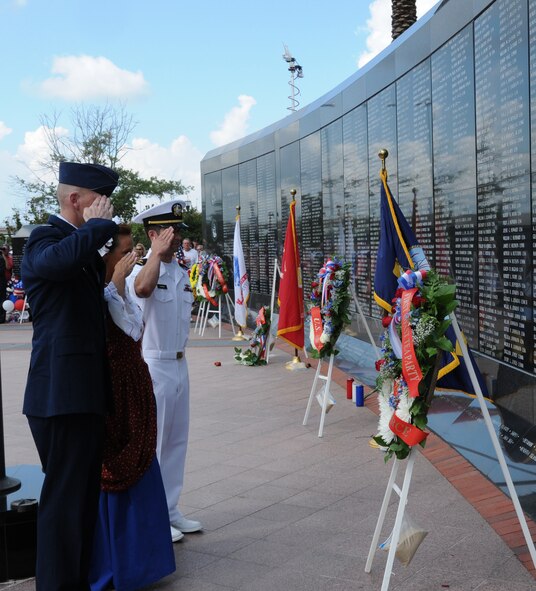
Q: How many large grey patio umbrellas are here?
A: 0